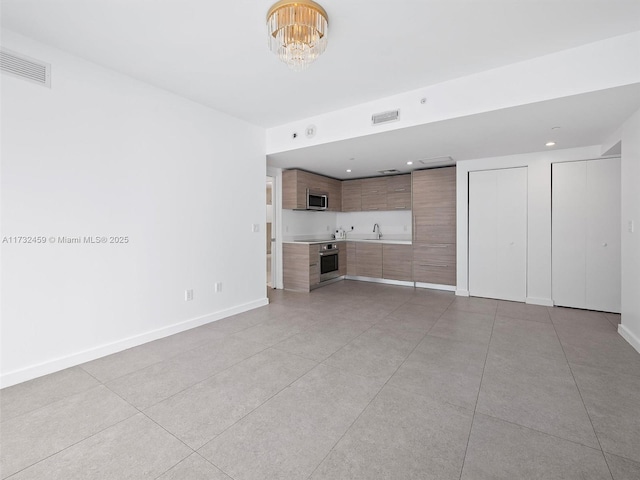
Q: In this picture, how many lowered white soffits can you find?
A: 1